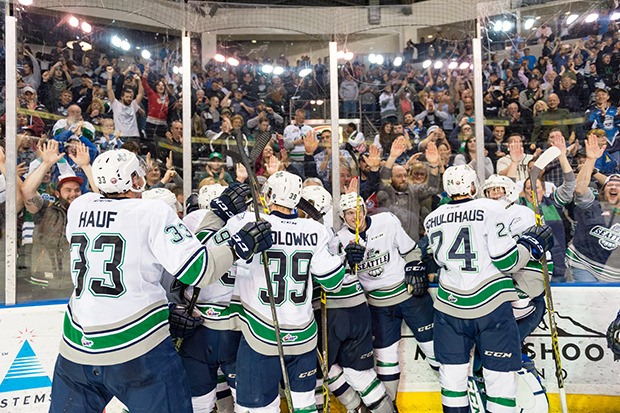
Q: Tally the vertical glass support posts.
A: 4